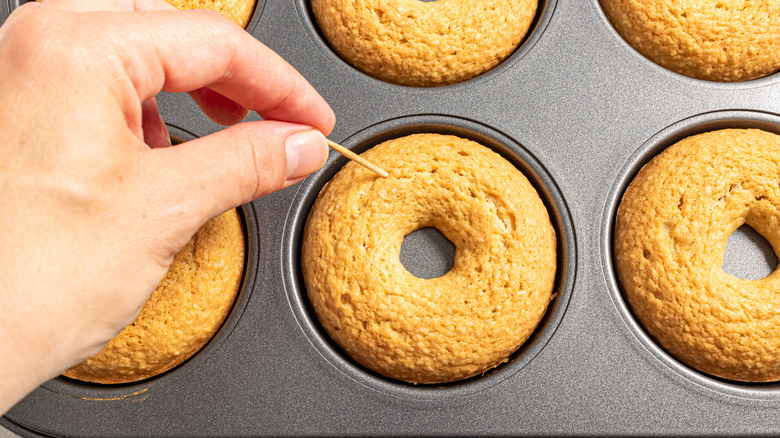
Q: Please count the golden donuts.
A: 6